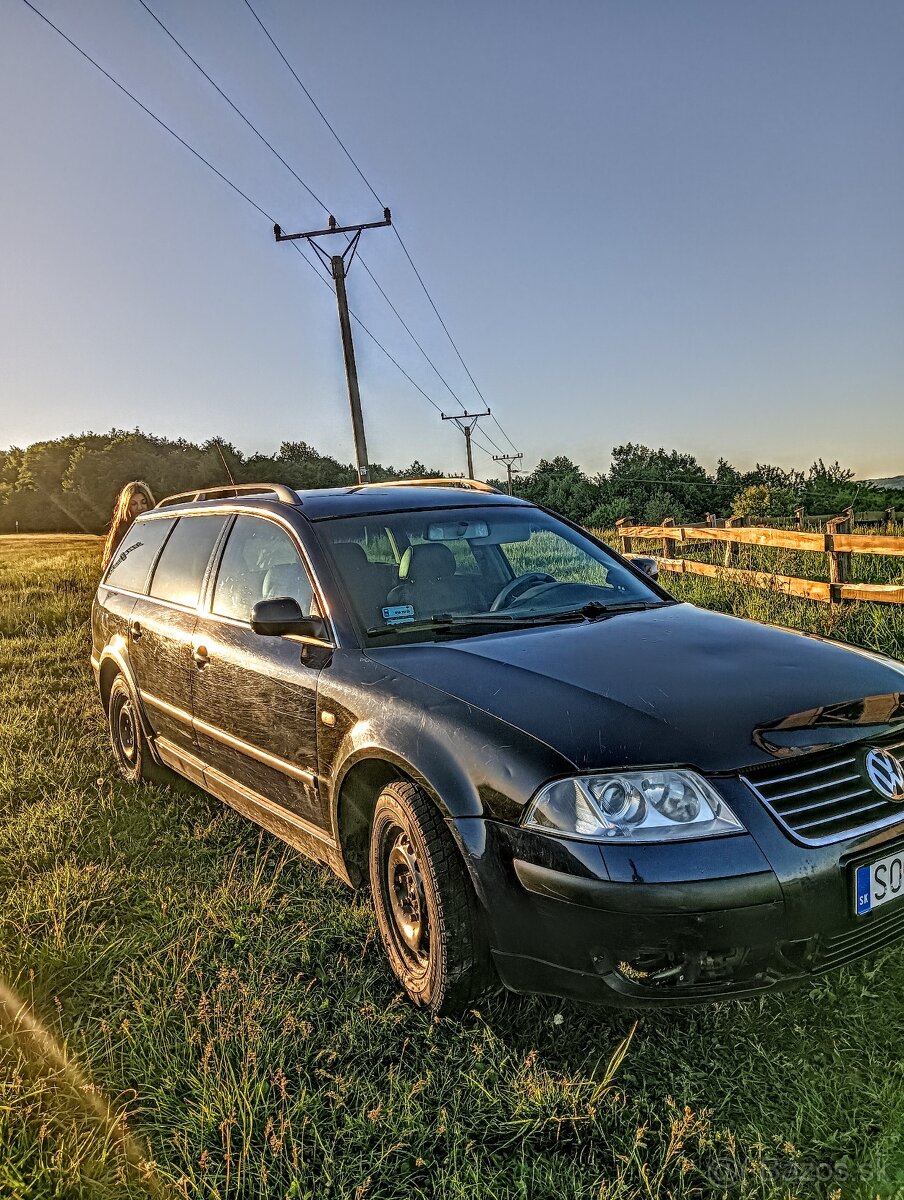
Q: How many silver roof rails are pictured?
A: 2